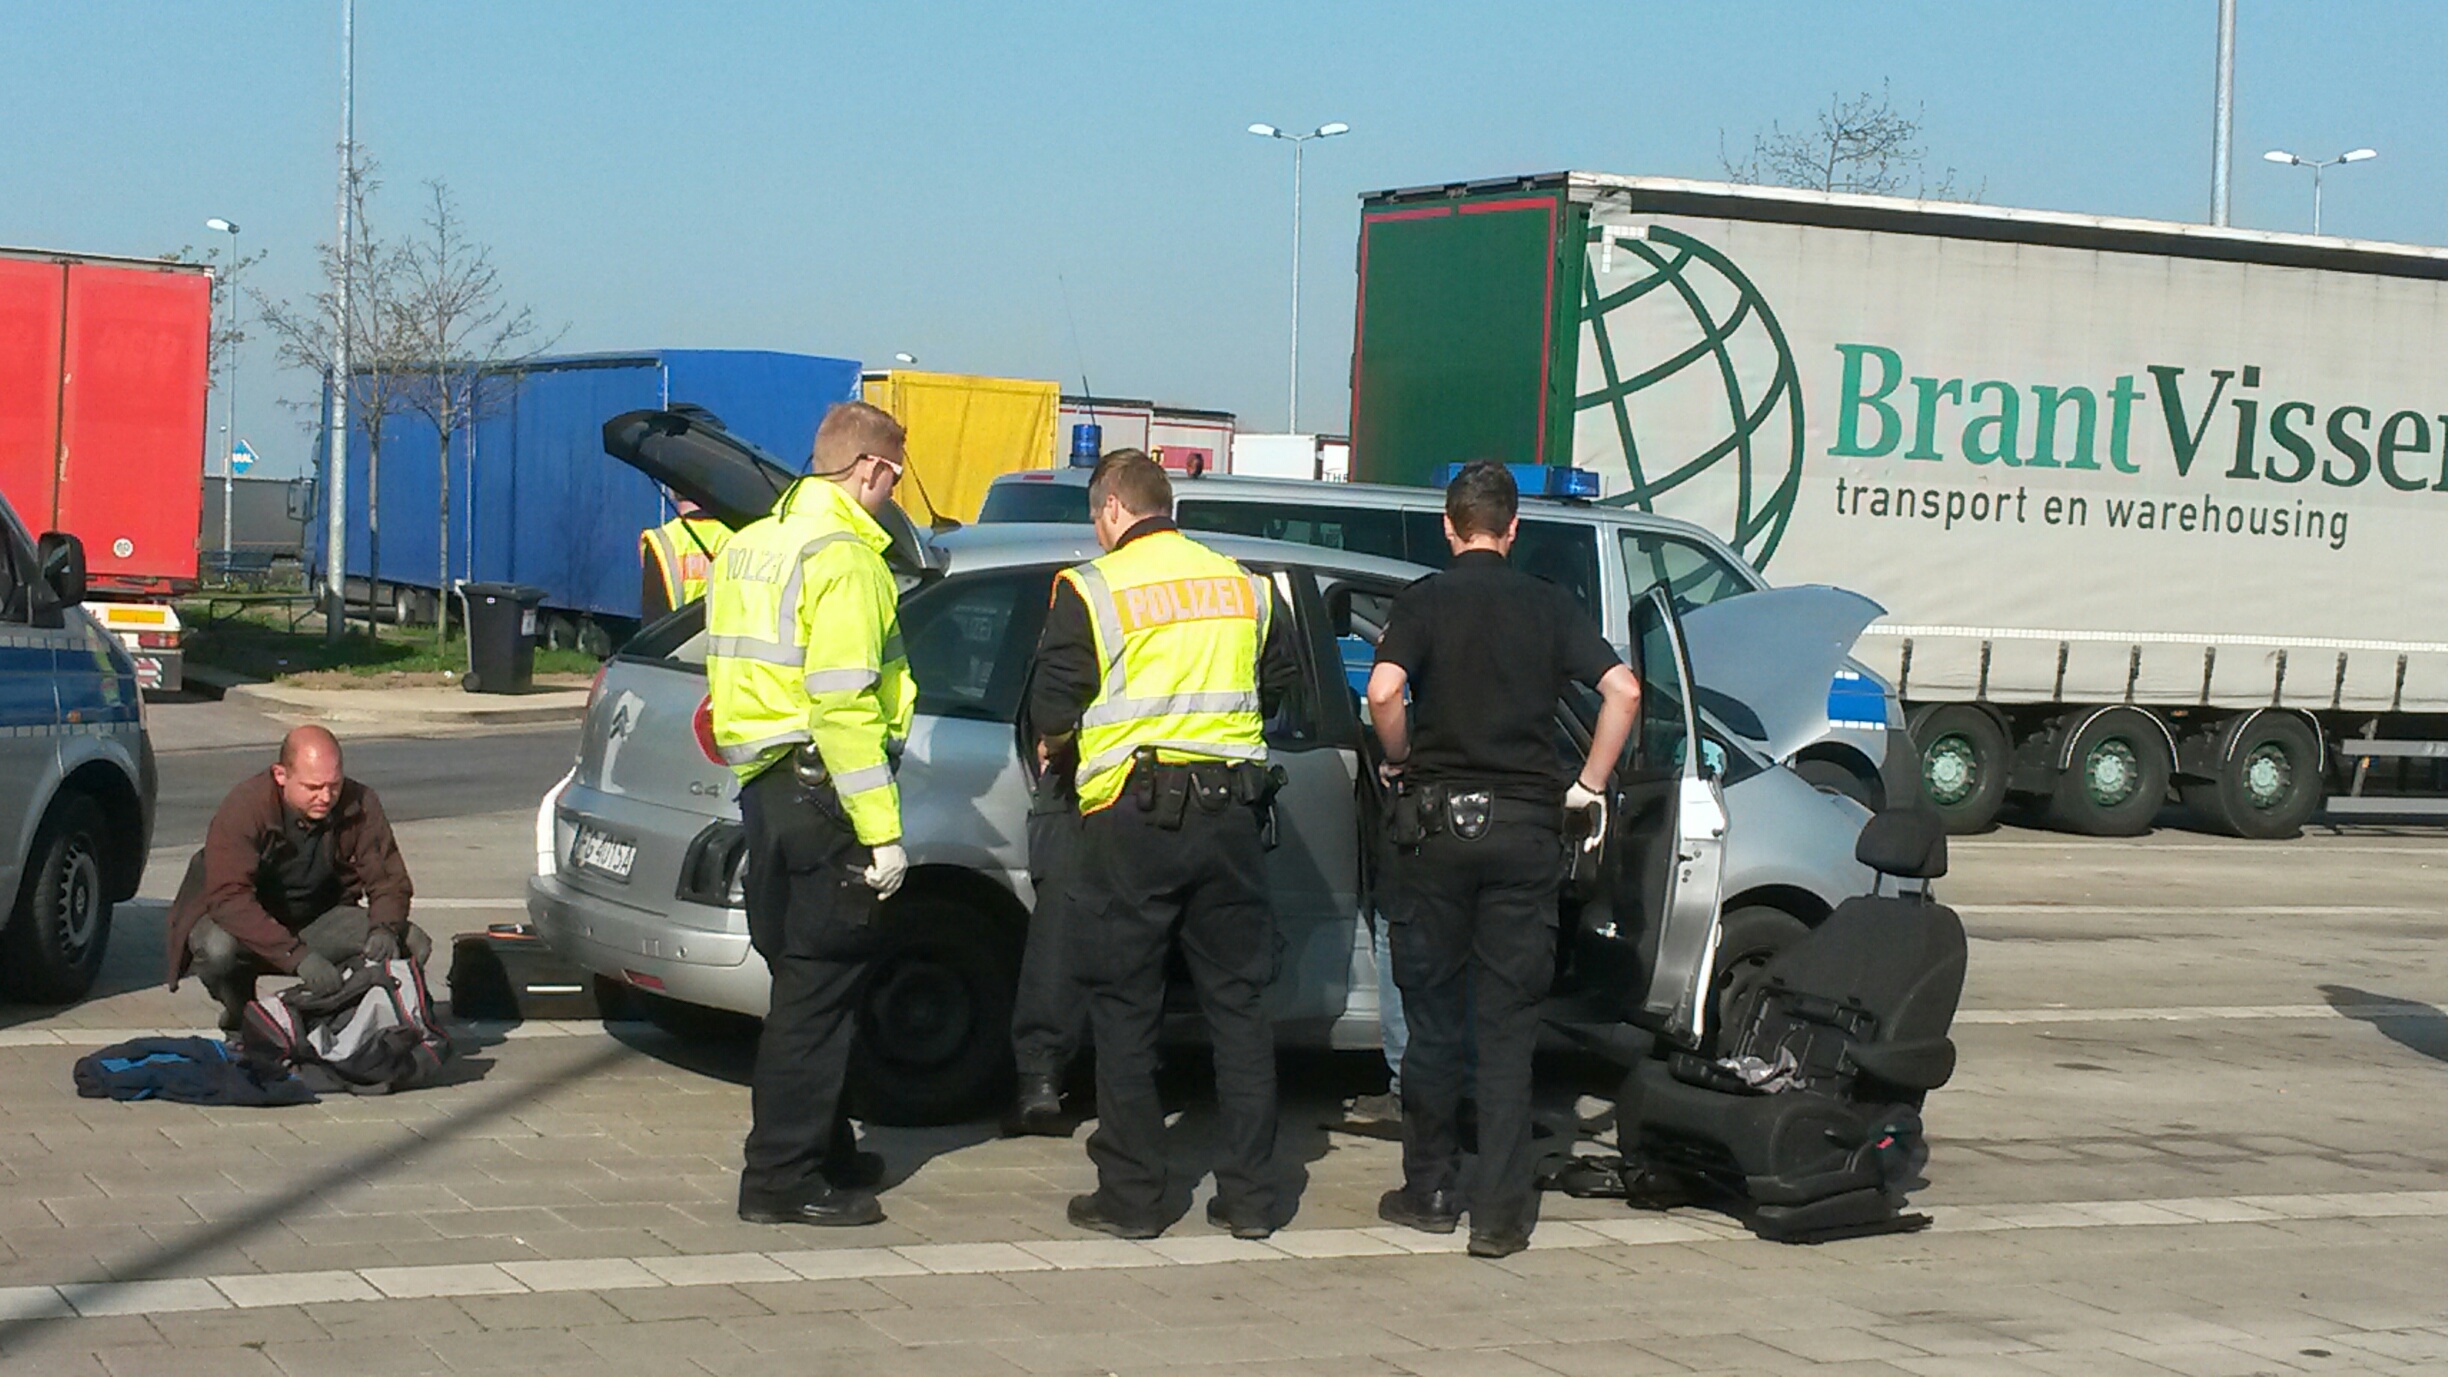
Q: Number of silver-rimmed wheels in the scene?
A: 1